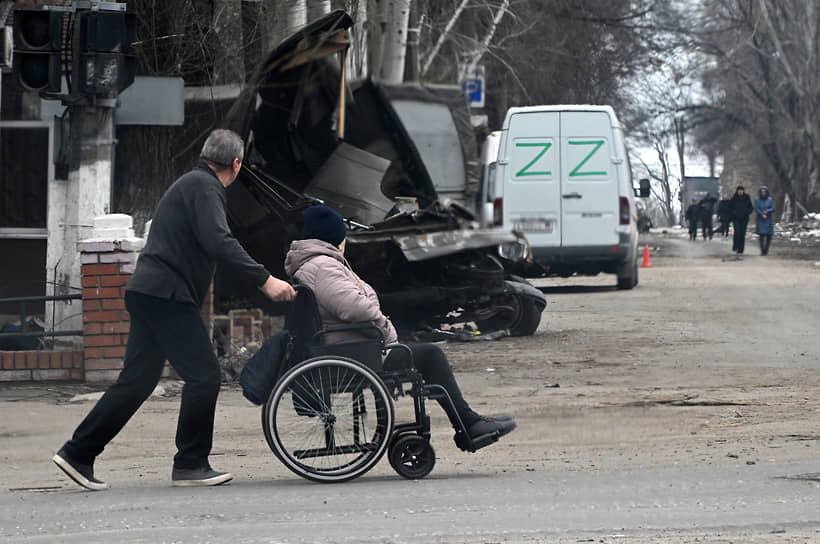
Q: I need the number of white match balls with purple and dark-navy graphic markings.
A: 0